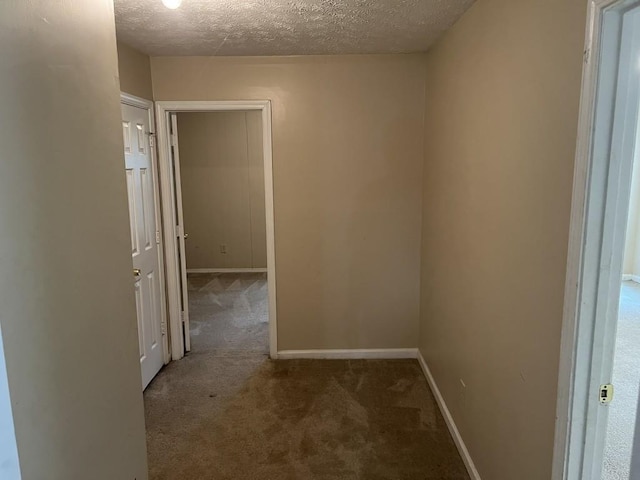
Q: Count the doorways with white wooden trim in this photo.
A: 3